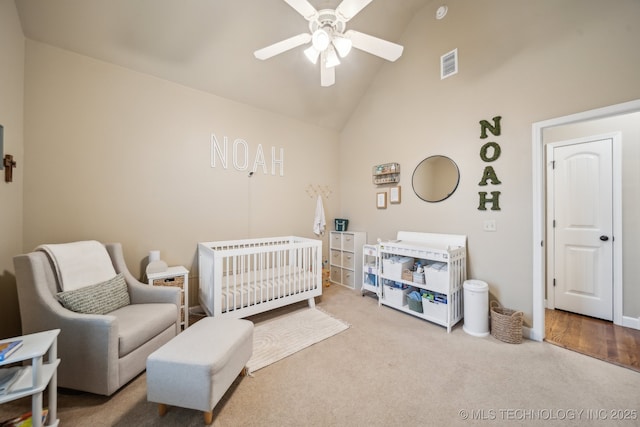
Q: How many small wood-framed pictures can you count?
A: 2